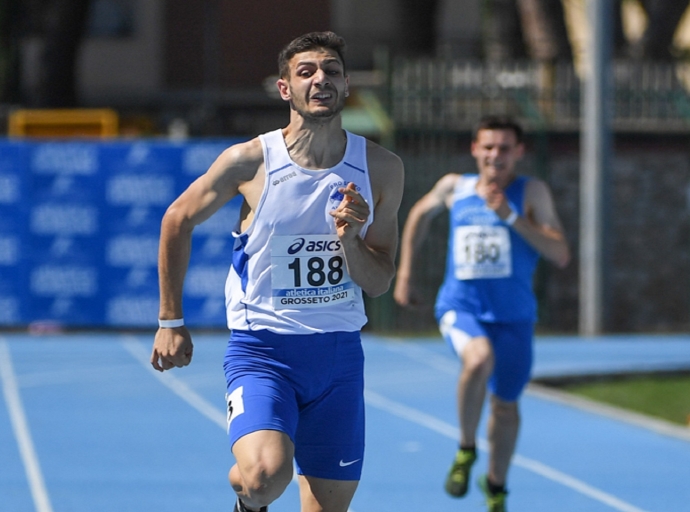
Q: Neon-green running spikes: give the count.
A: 2